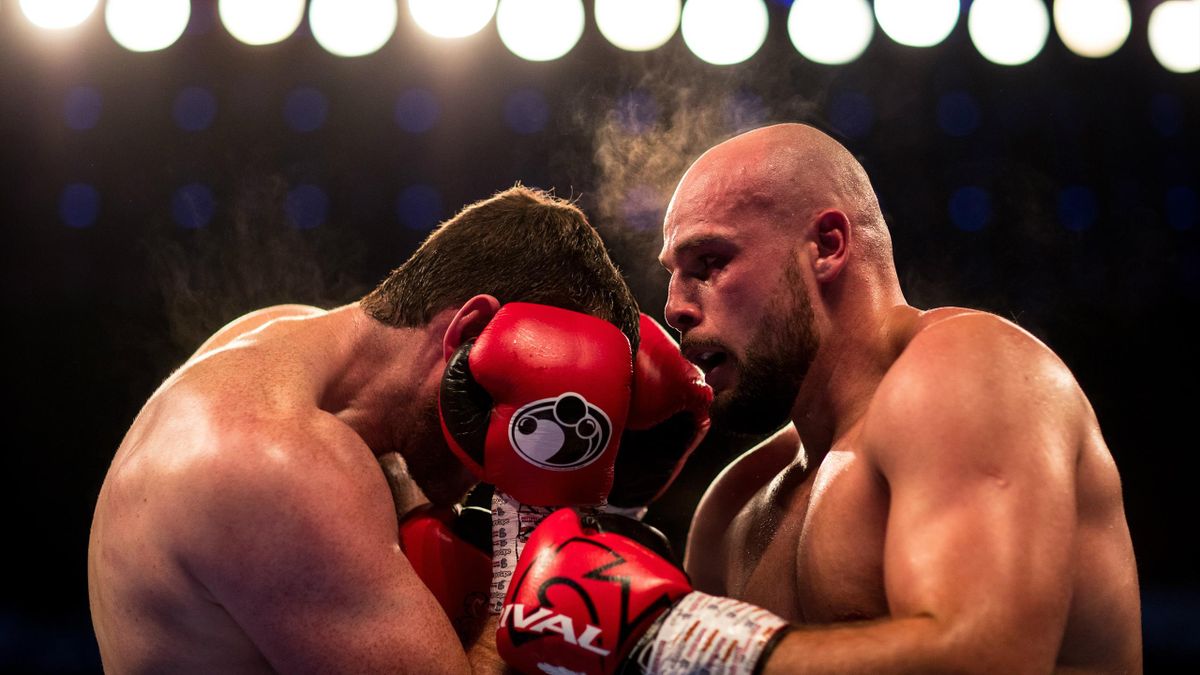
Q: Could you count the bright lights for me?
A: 13